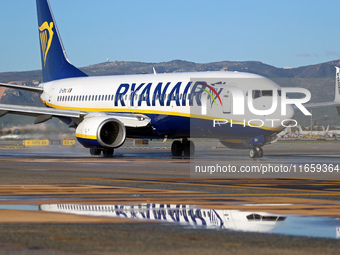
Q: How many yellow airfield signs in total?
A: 2